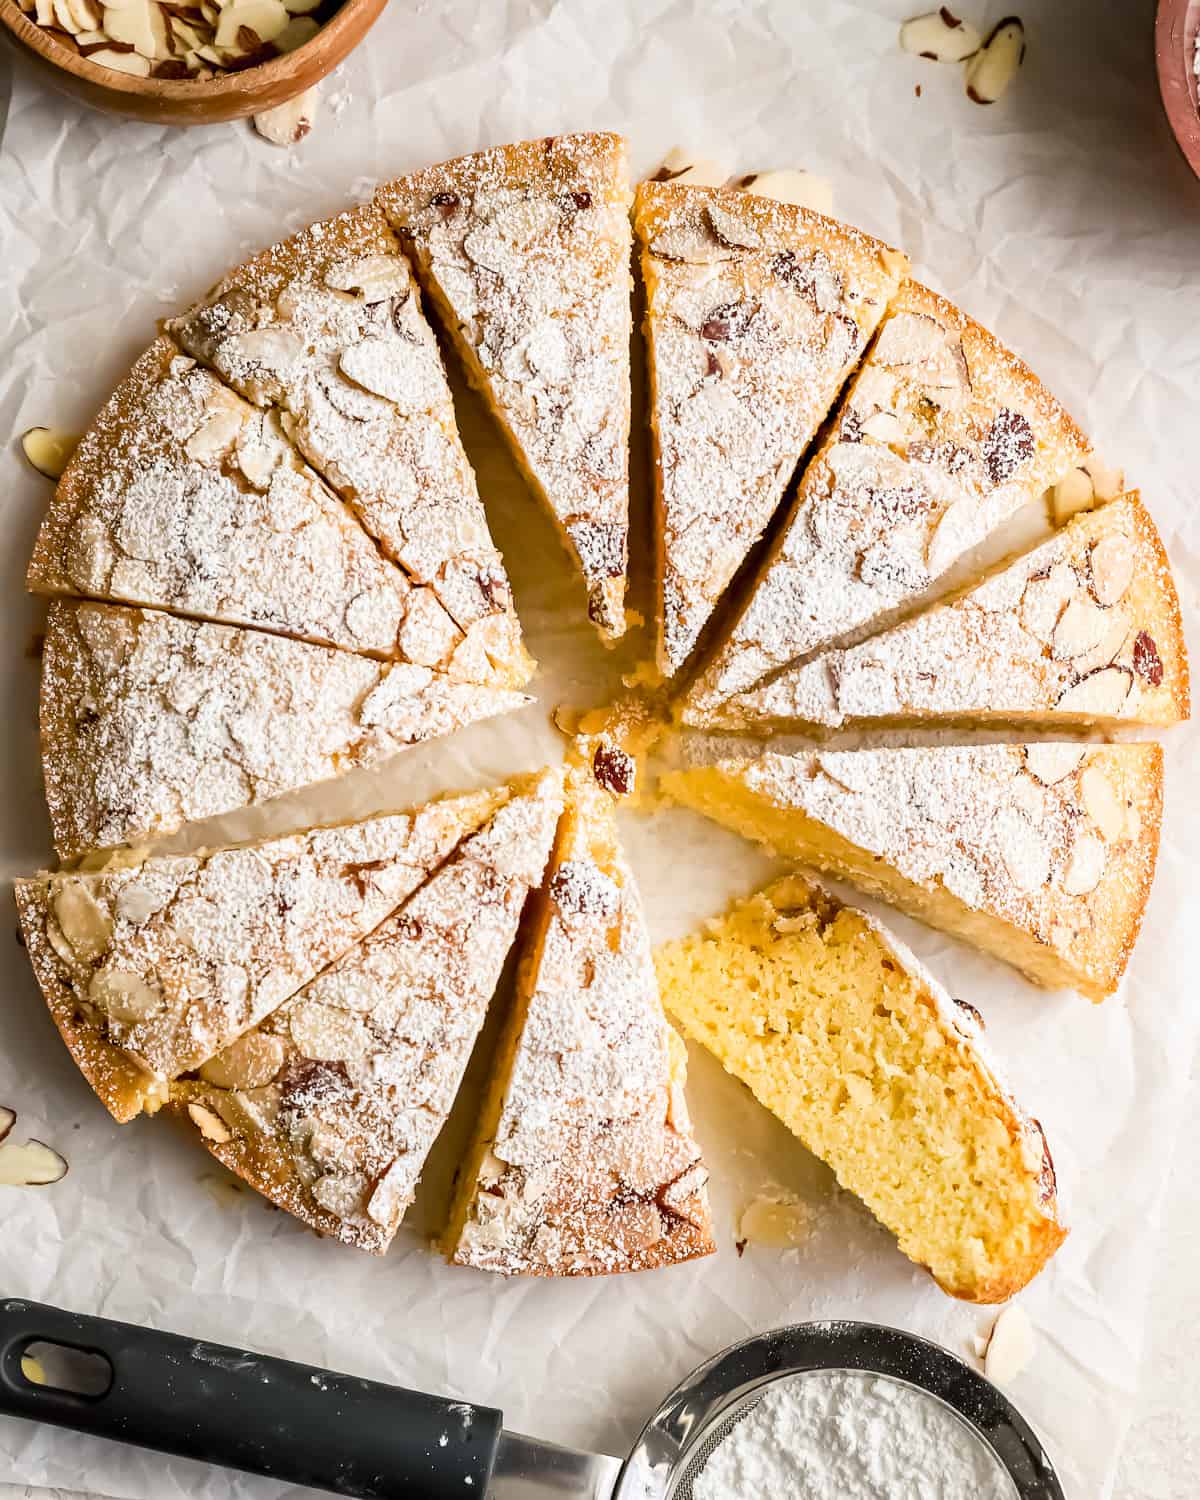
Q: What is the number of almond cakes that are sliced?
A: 12